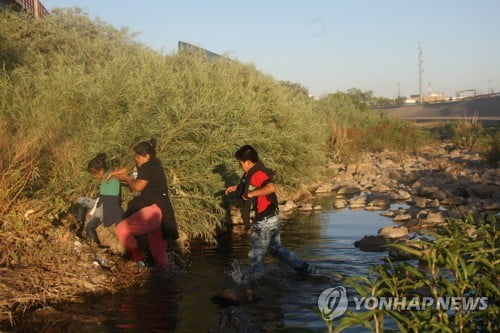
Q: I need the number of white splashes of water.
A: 2